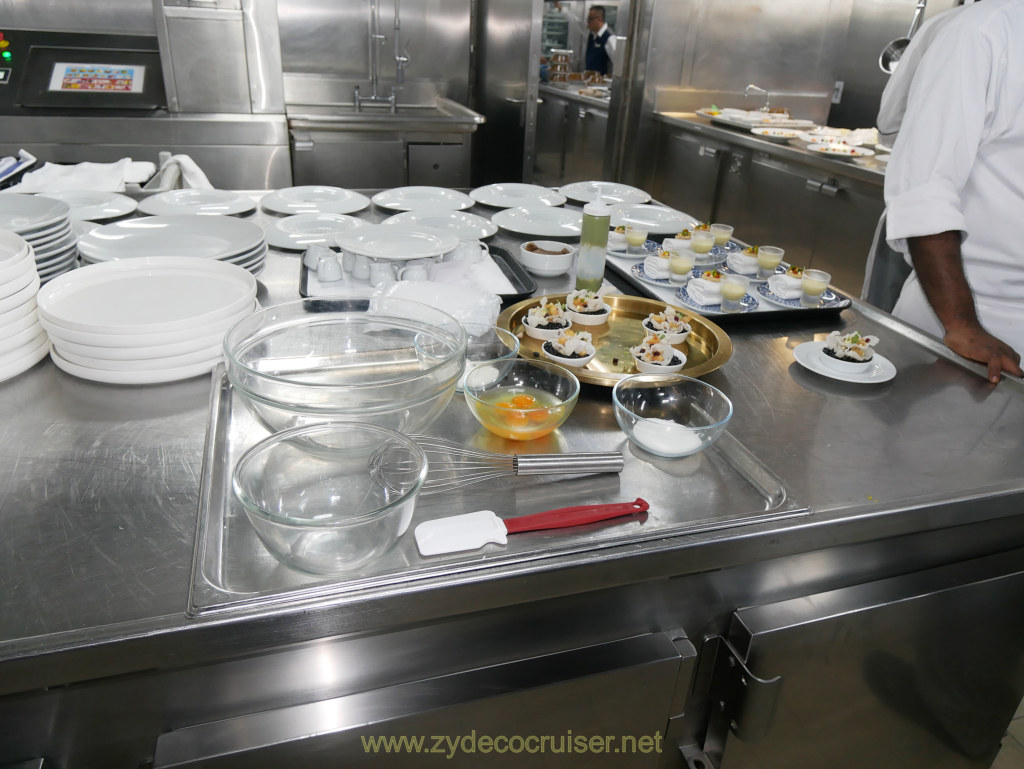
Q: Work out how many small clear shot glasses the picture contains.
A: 7